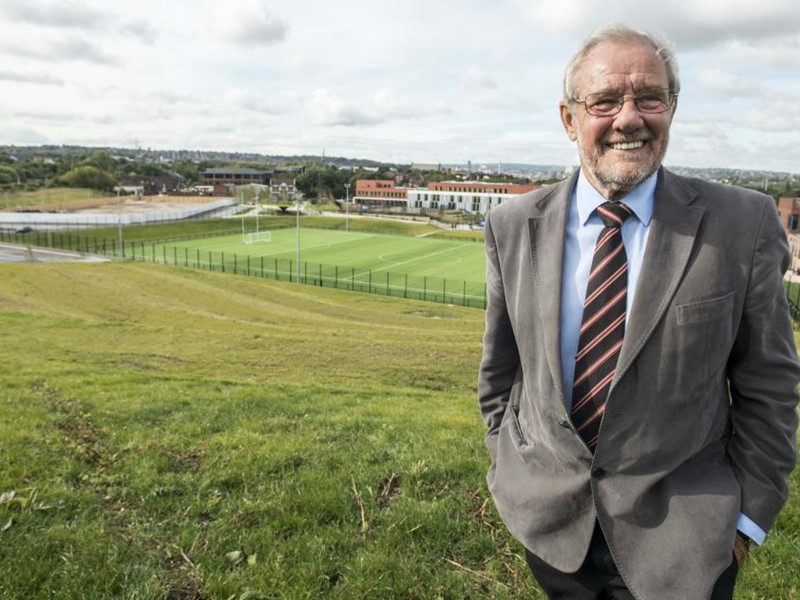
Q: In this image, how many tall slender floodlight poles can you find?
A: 3